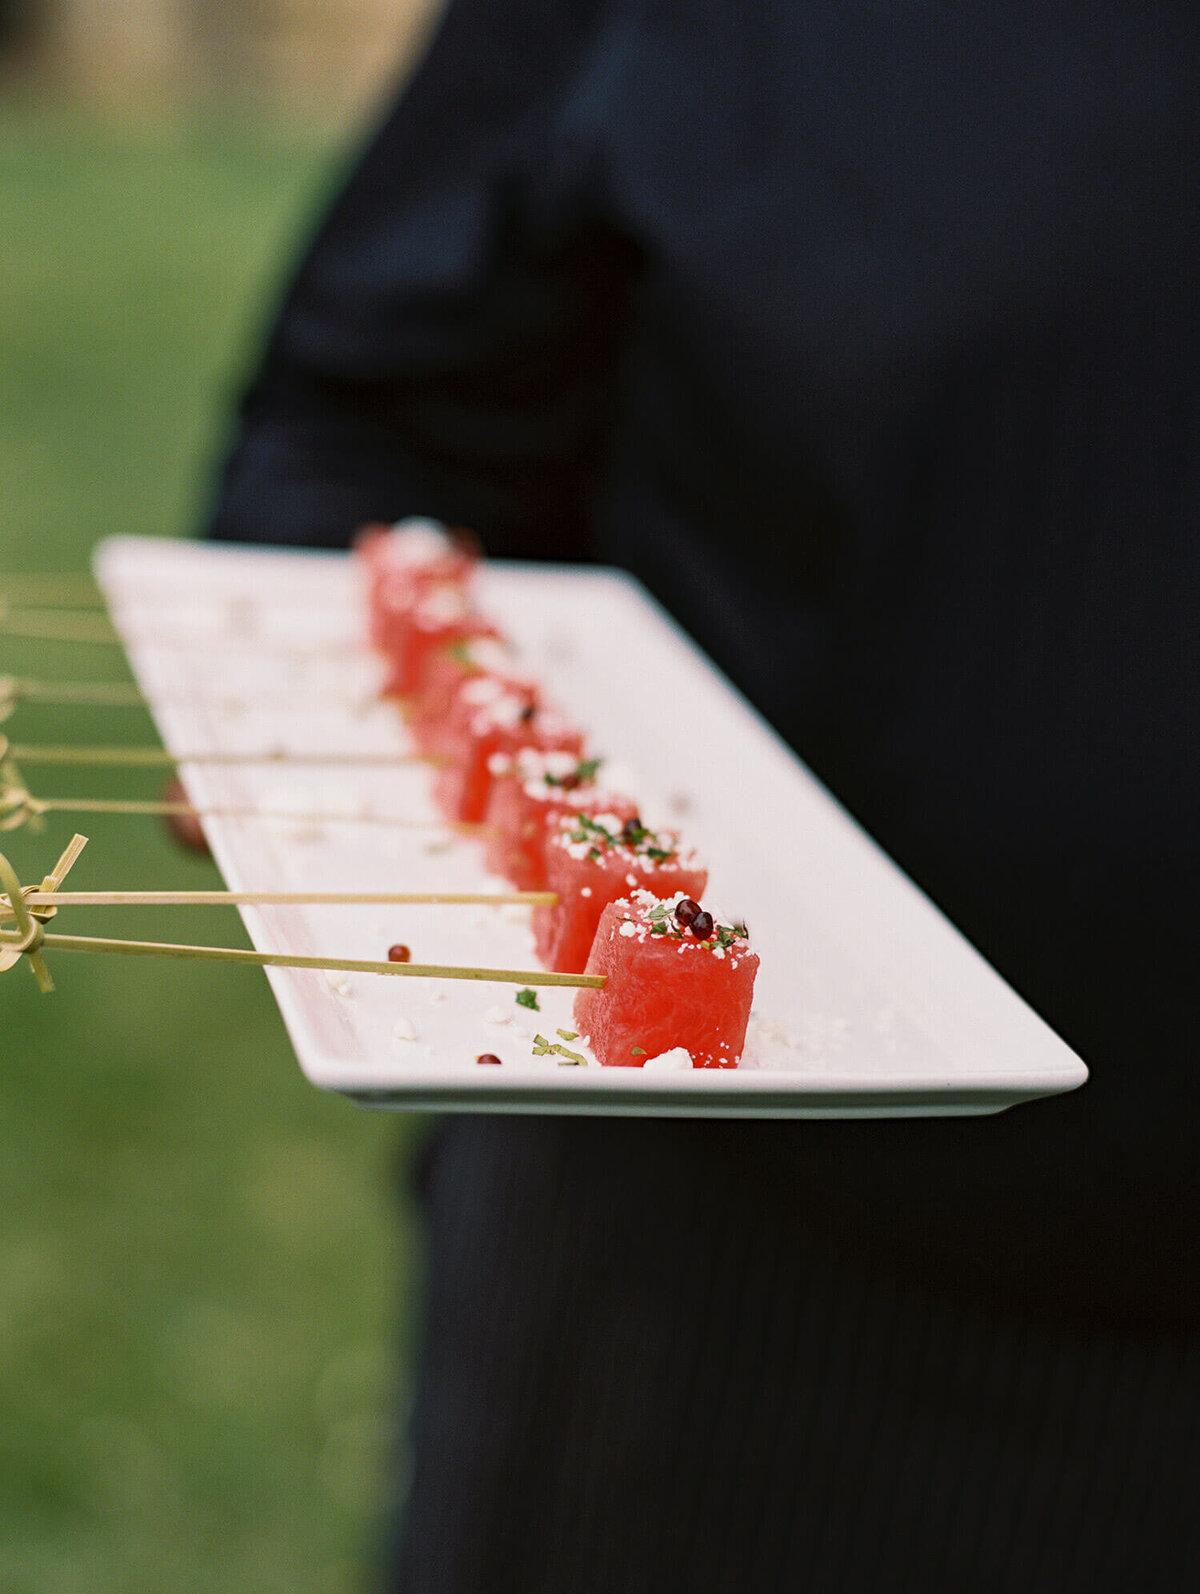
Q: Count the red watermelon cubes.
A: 7